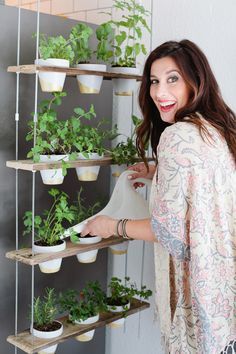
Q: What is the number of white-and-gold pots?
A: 12